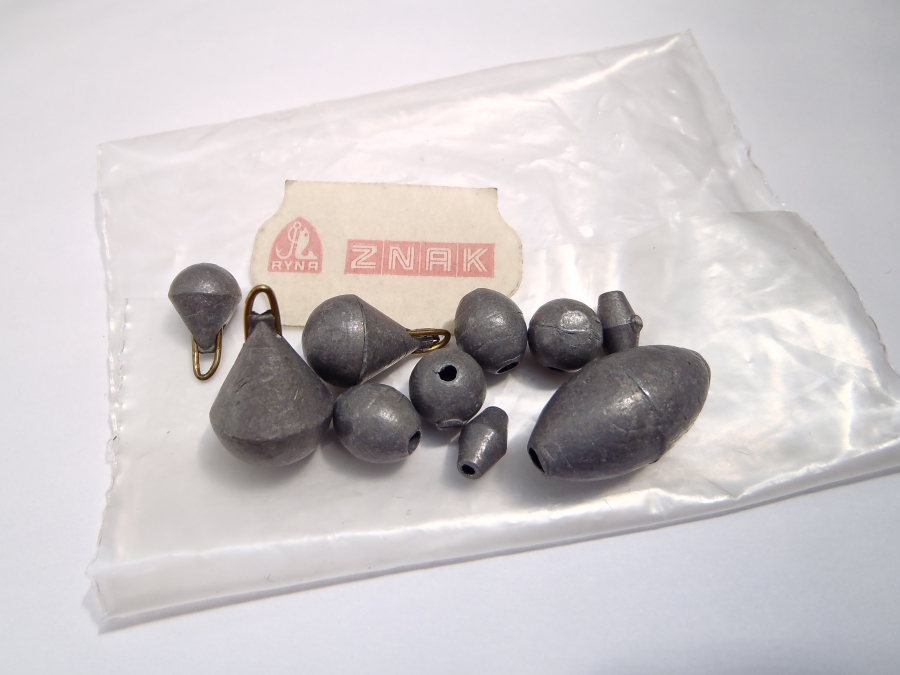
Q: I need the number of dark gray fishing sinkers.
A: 10